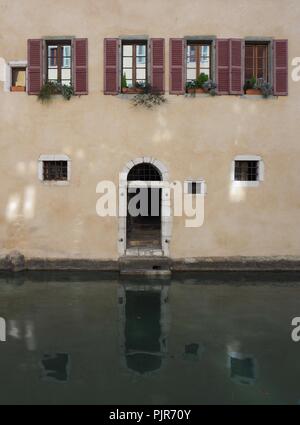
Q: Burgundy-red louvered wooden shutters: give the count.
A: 8